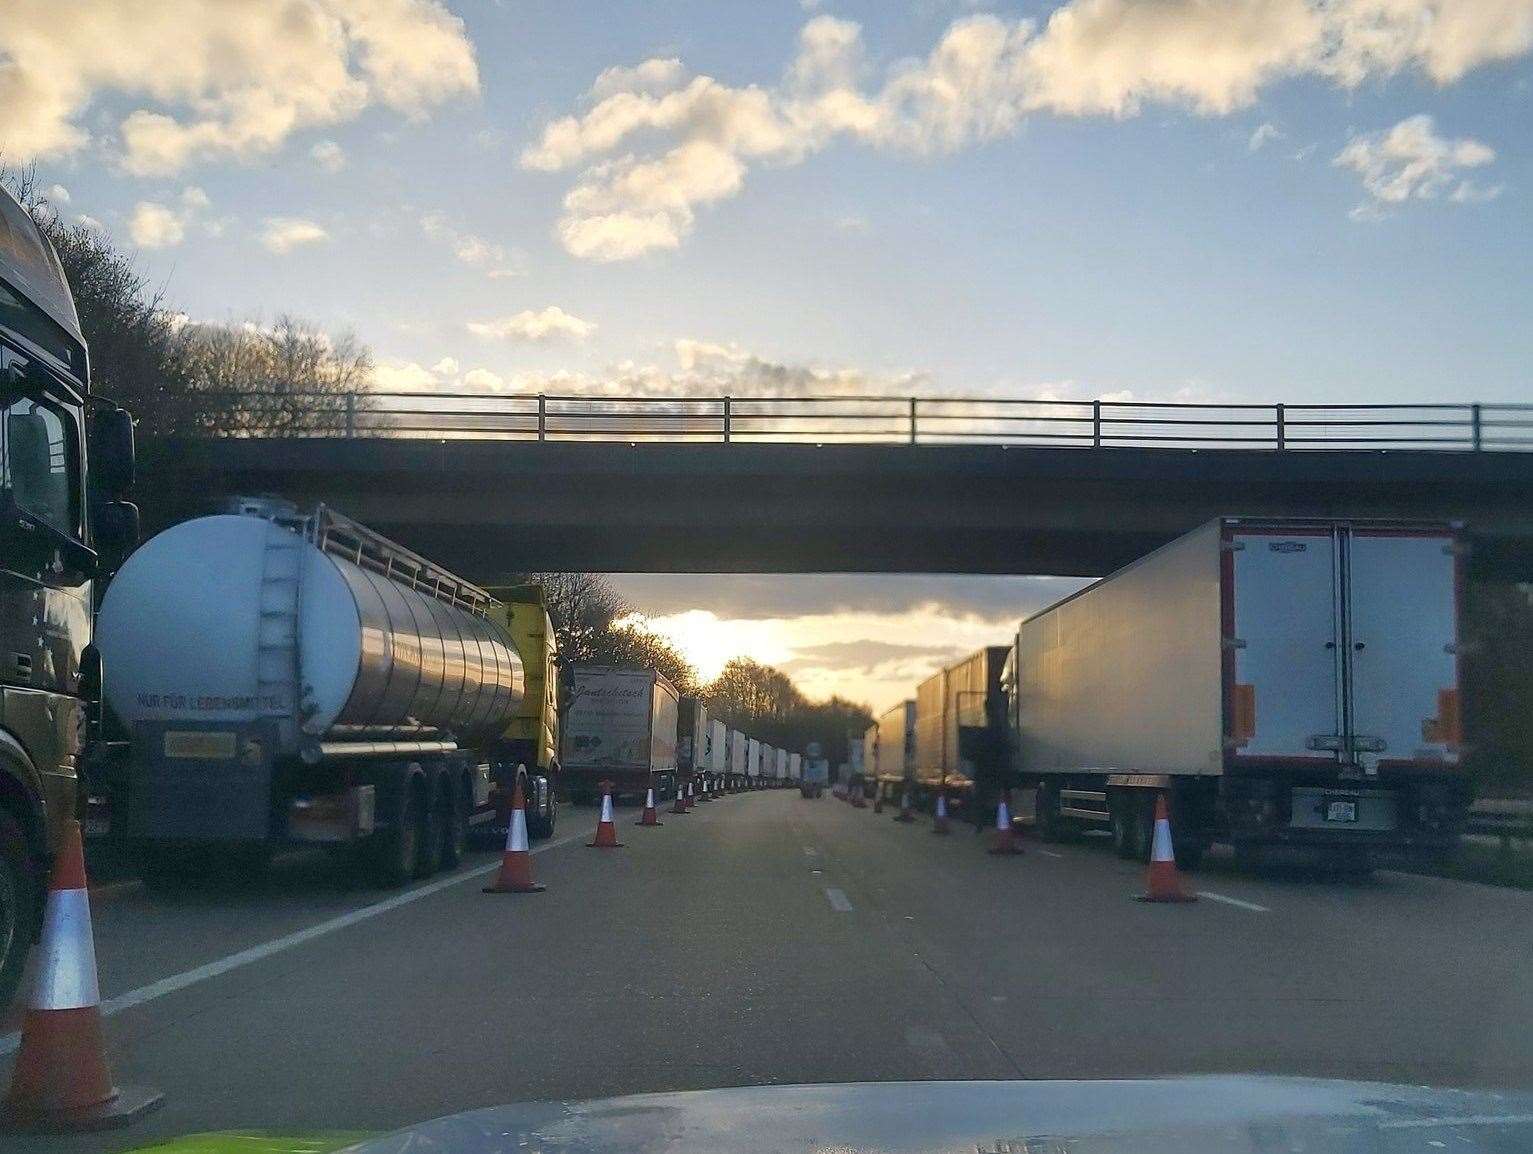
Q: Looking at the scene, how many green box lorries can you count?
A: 0